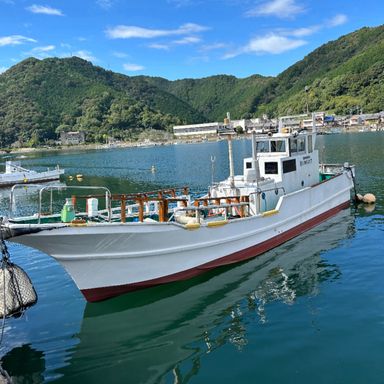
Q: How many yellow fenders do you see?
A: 4